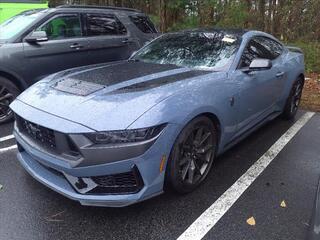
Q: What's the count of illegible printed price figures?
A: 0